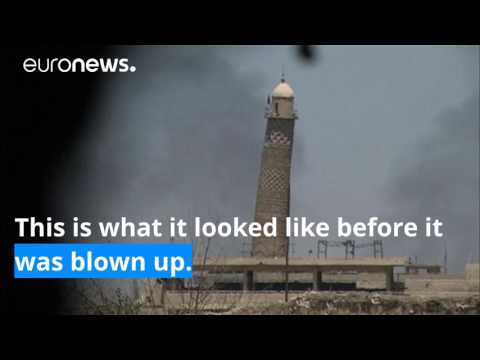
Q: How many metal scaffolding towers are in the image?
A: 3